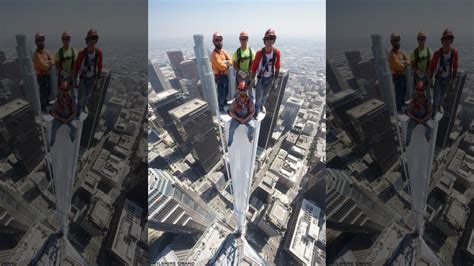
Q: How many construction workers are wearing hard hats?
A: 4